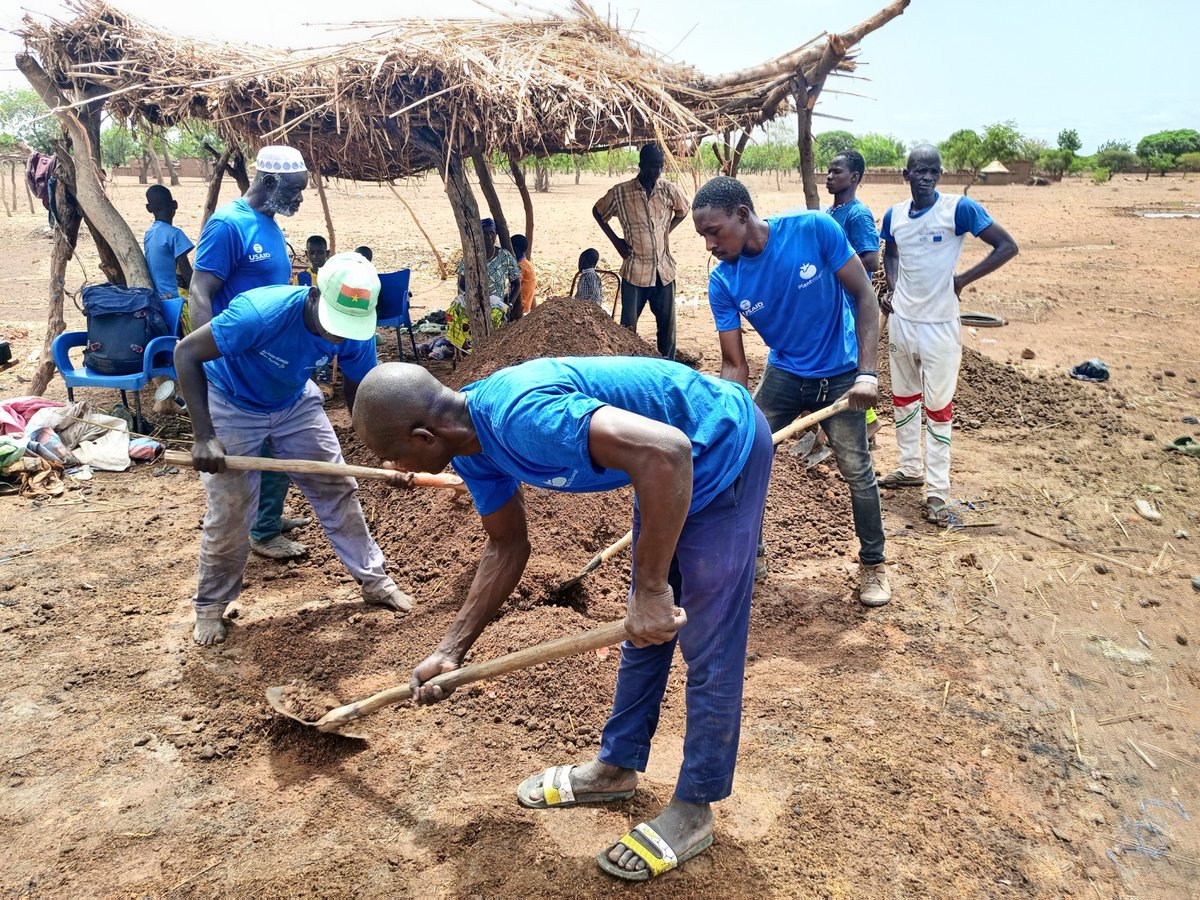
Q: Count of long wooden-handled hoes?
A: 3